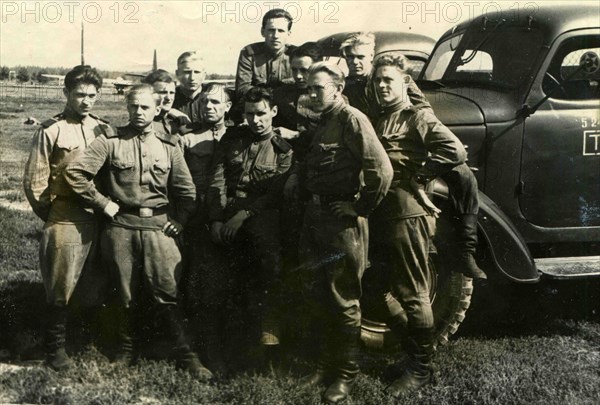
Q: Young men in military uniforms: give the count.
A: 11